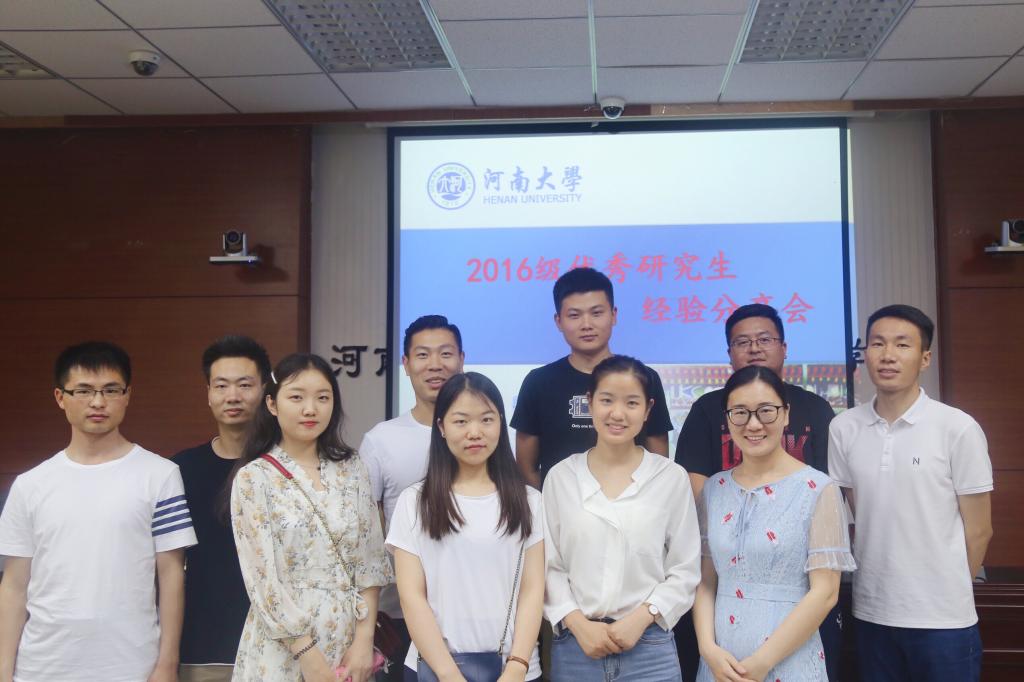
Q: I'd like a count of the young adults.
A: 10